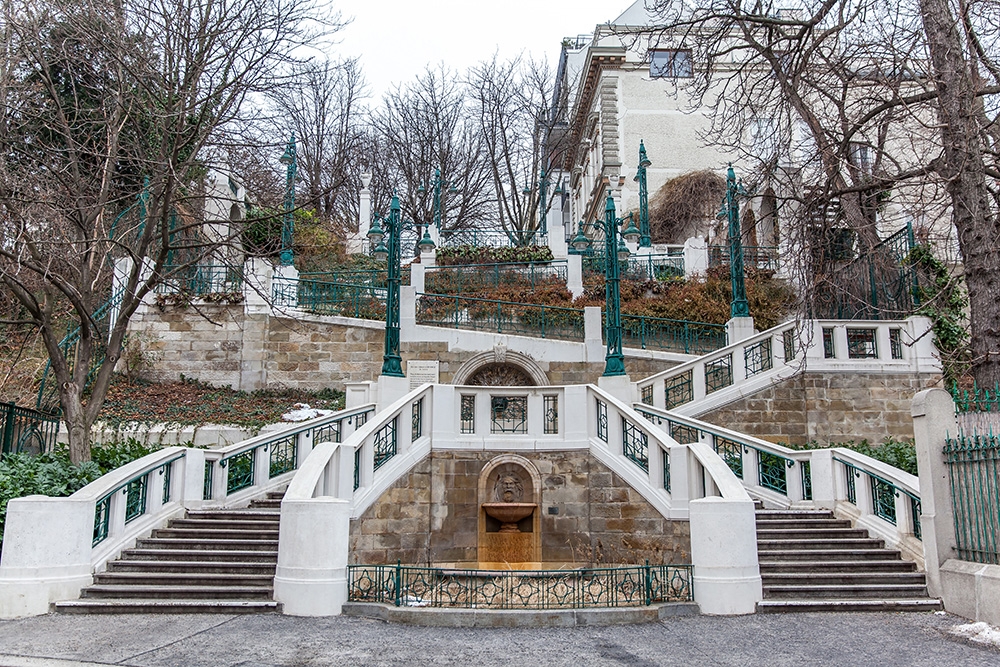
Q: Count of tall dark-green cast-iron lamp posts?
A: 7